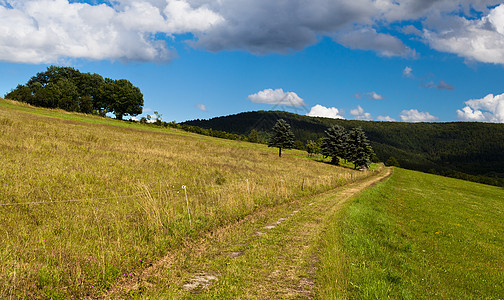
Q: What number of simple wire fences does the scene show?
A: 1